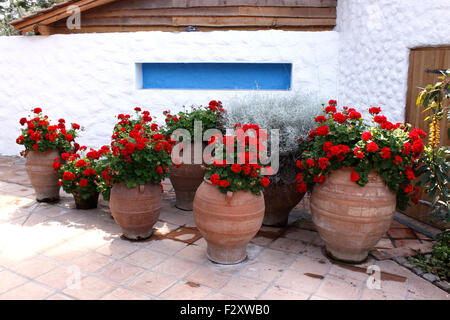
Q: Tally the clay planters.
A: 7